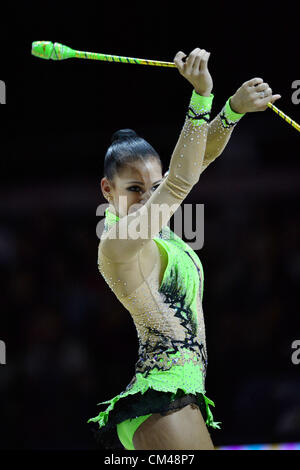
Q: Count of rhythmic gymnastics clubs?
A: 2